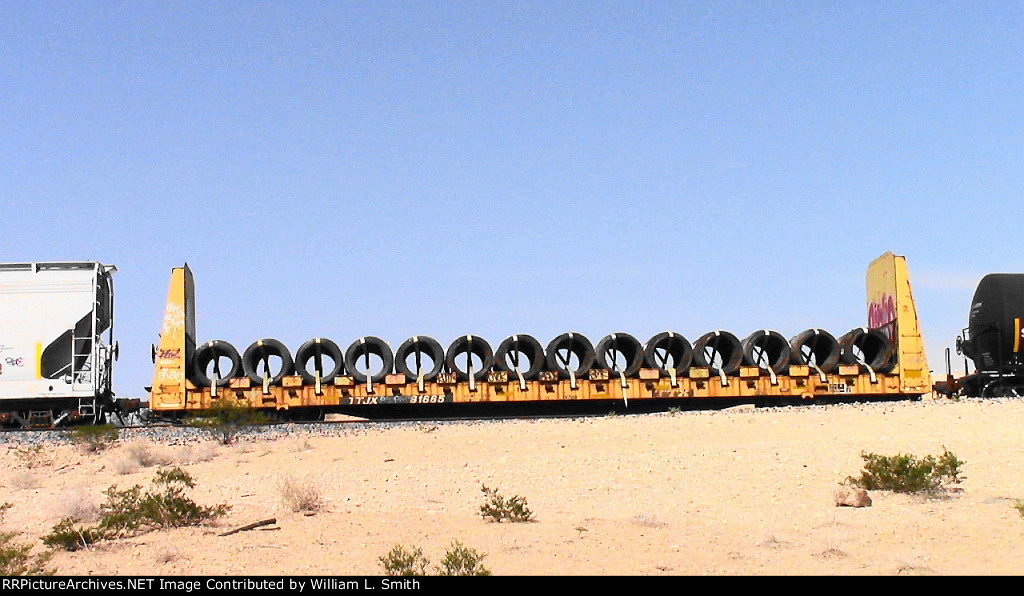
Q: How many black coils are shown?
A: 14